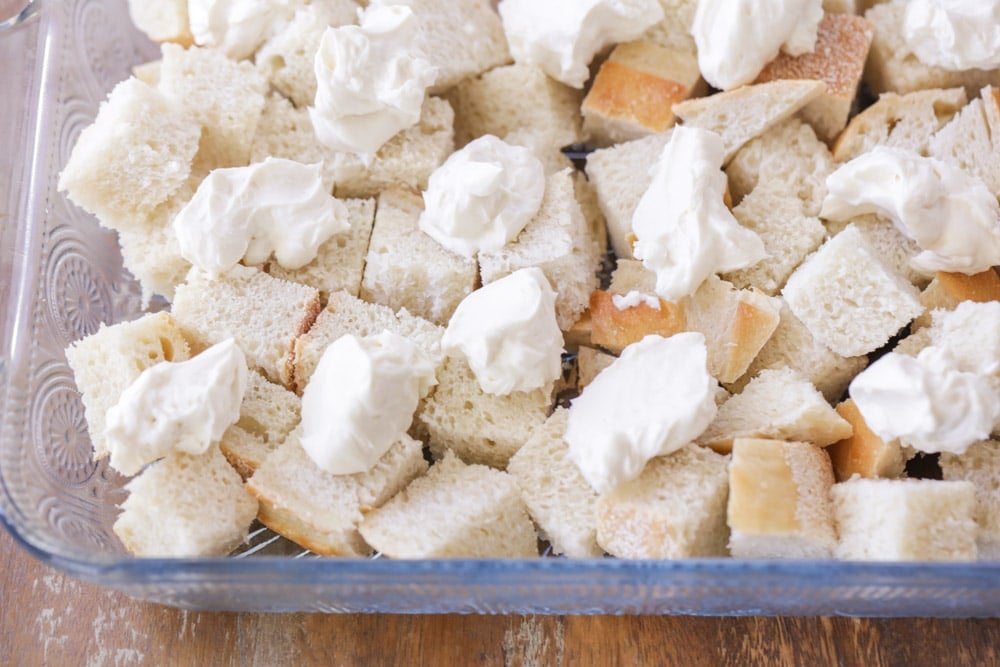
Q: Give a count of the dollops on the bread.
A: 14